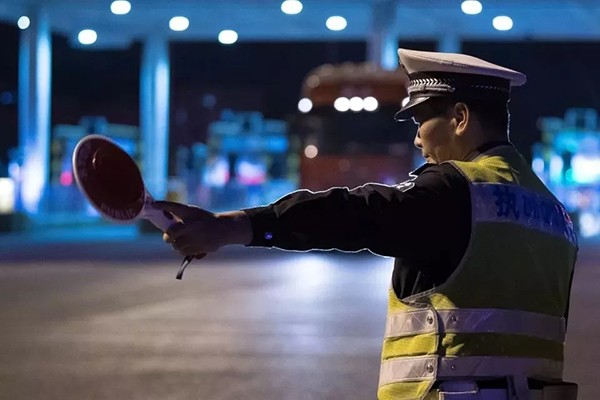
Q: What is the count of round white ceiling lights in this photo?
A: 9